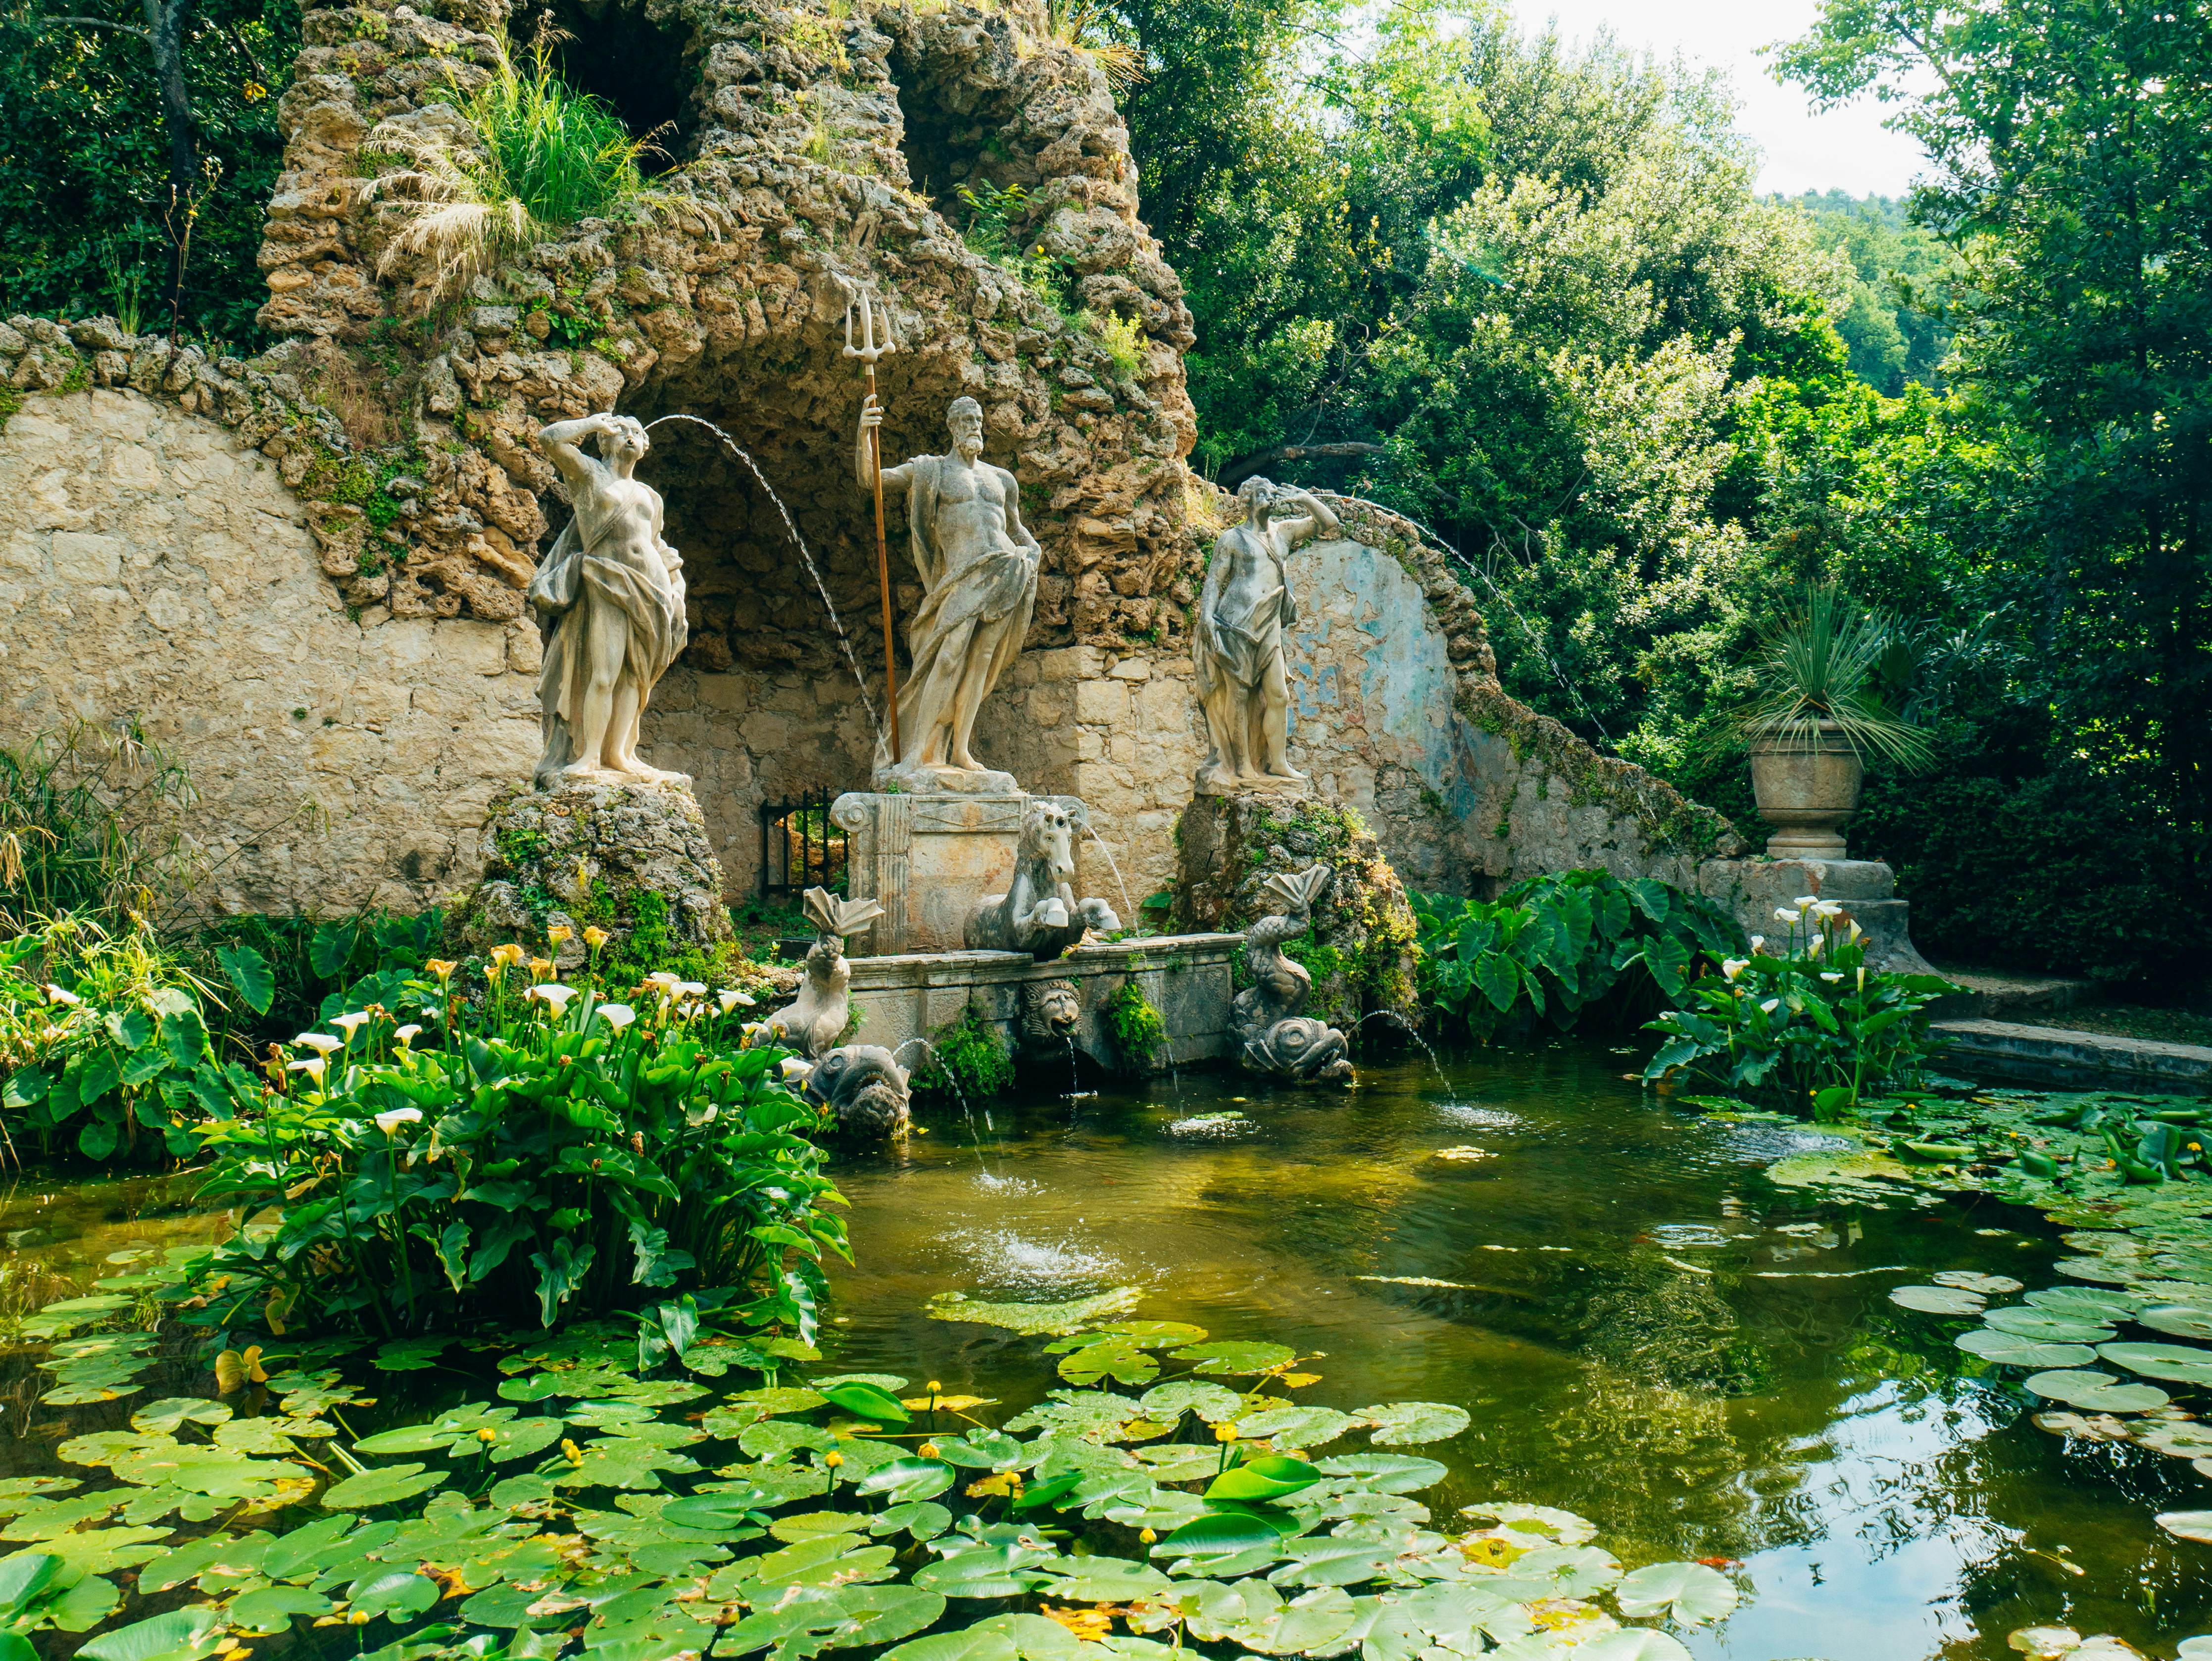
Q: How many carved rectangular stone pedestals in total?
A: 1